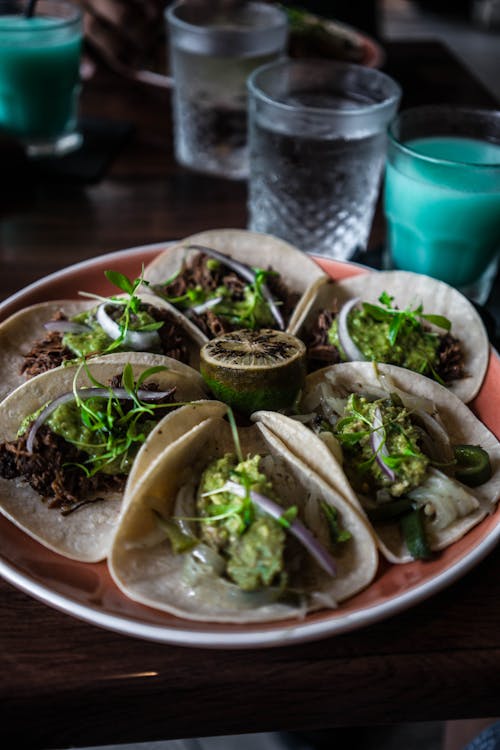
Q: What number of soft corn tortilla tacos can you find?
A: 6